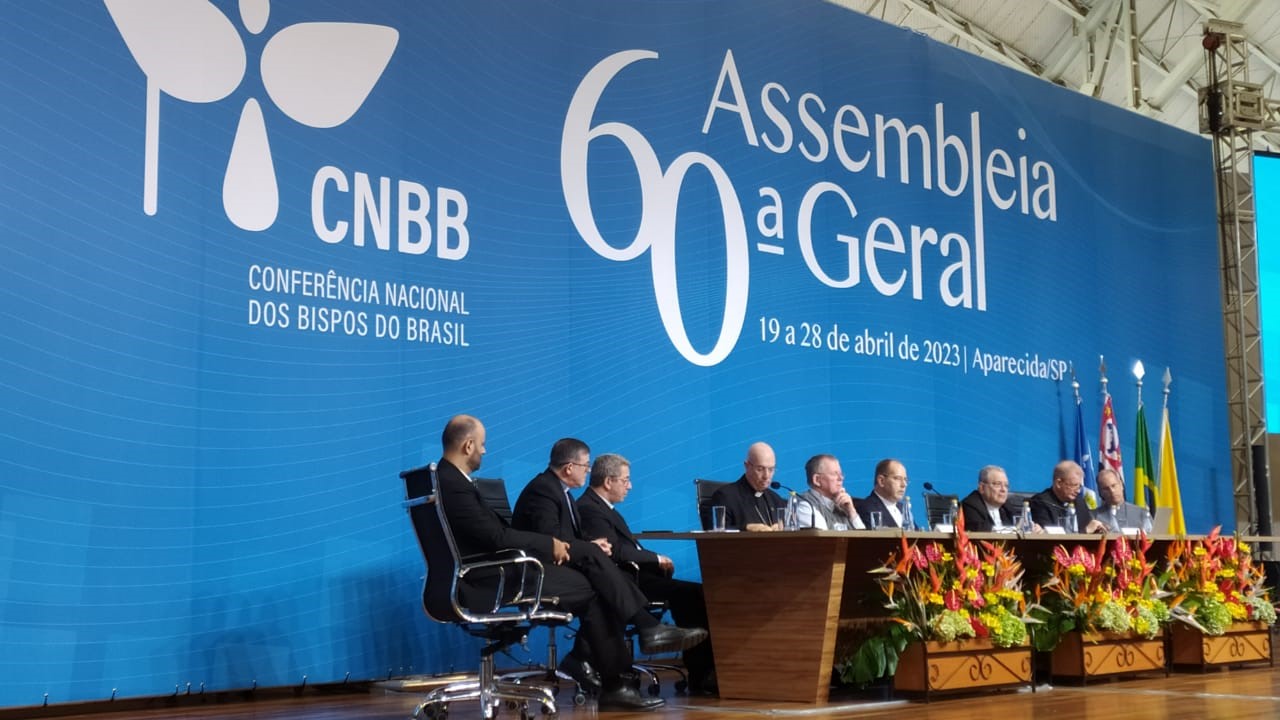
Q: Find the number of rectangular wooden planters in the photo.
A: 3